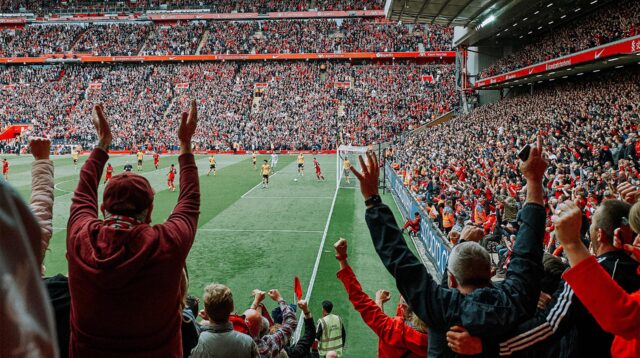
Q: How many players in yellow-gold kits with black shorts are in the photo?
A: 7